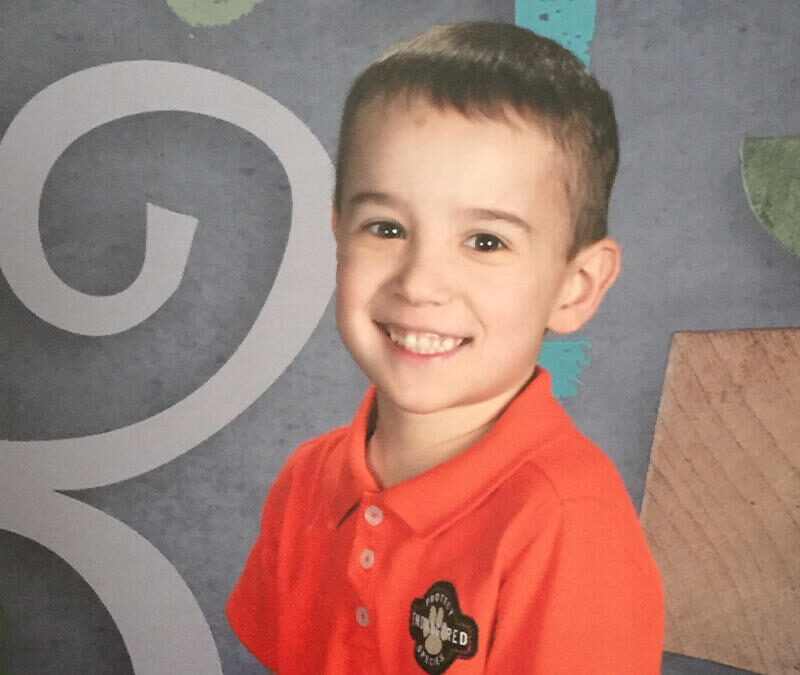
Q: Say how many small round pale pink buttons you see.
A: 3